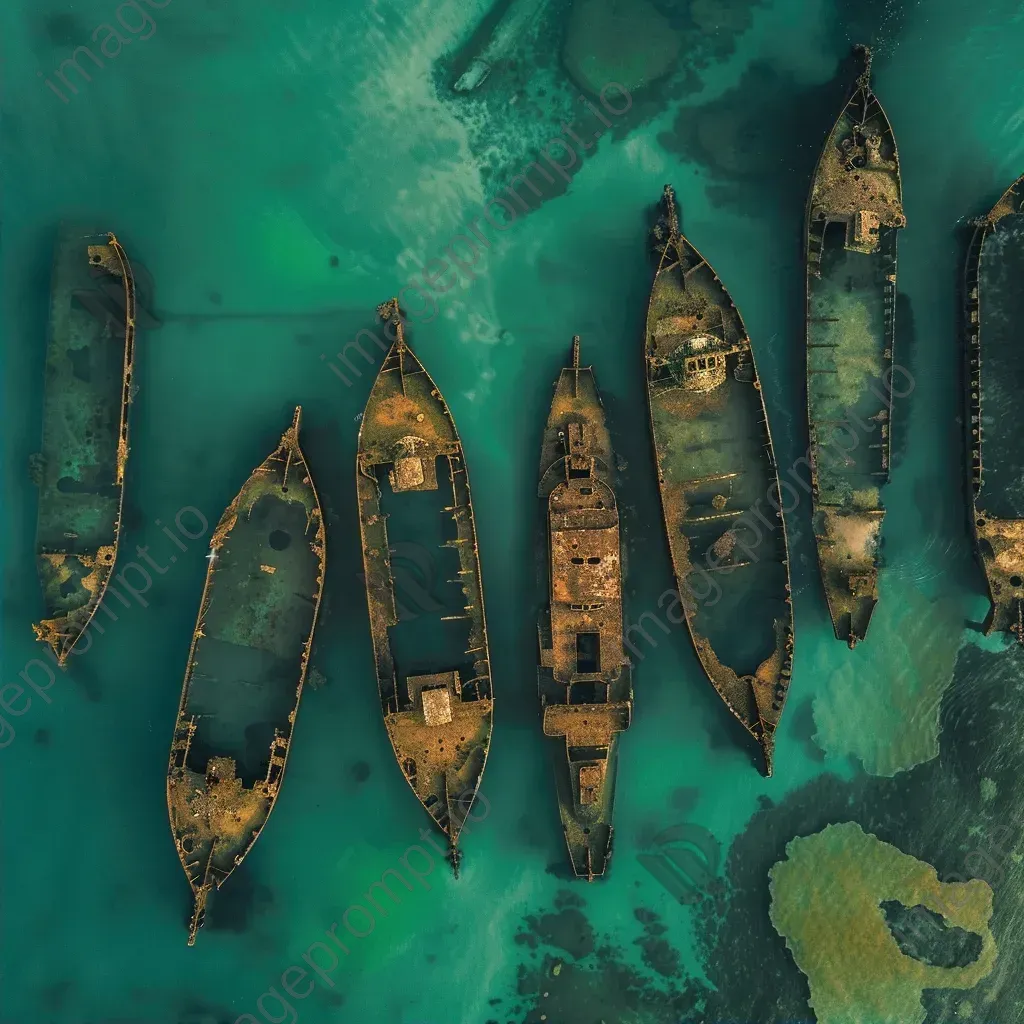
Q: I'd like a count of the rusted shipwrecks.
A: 7